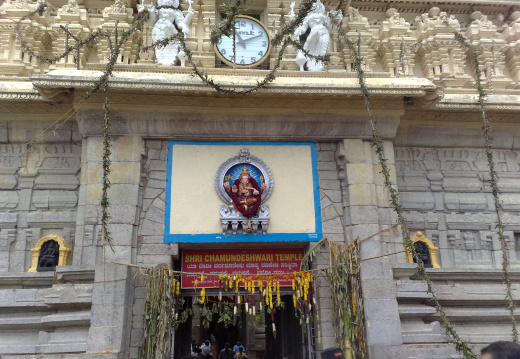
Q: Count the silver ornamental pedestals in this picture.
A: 1